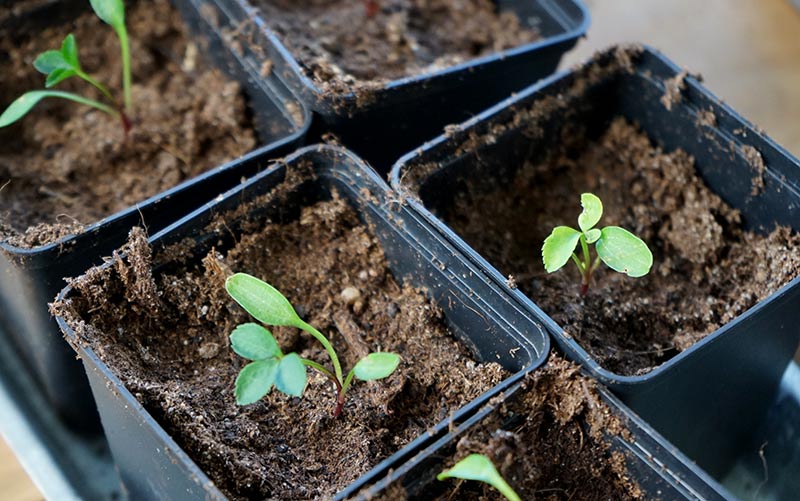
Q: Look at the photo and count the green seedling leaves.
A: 15